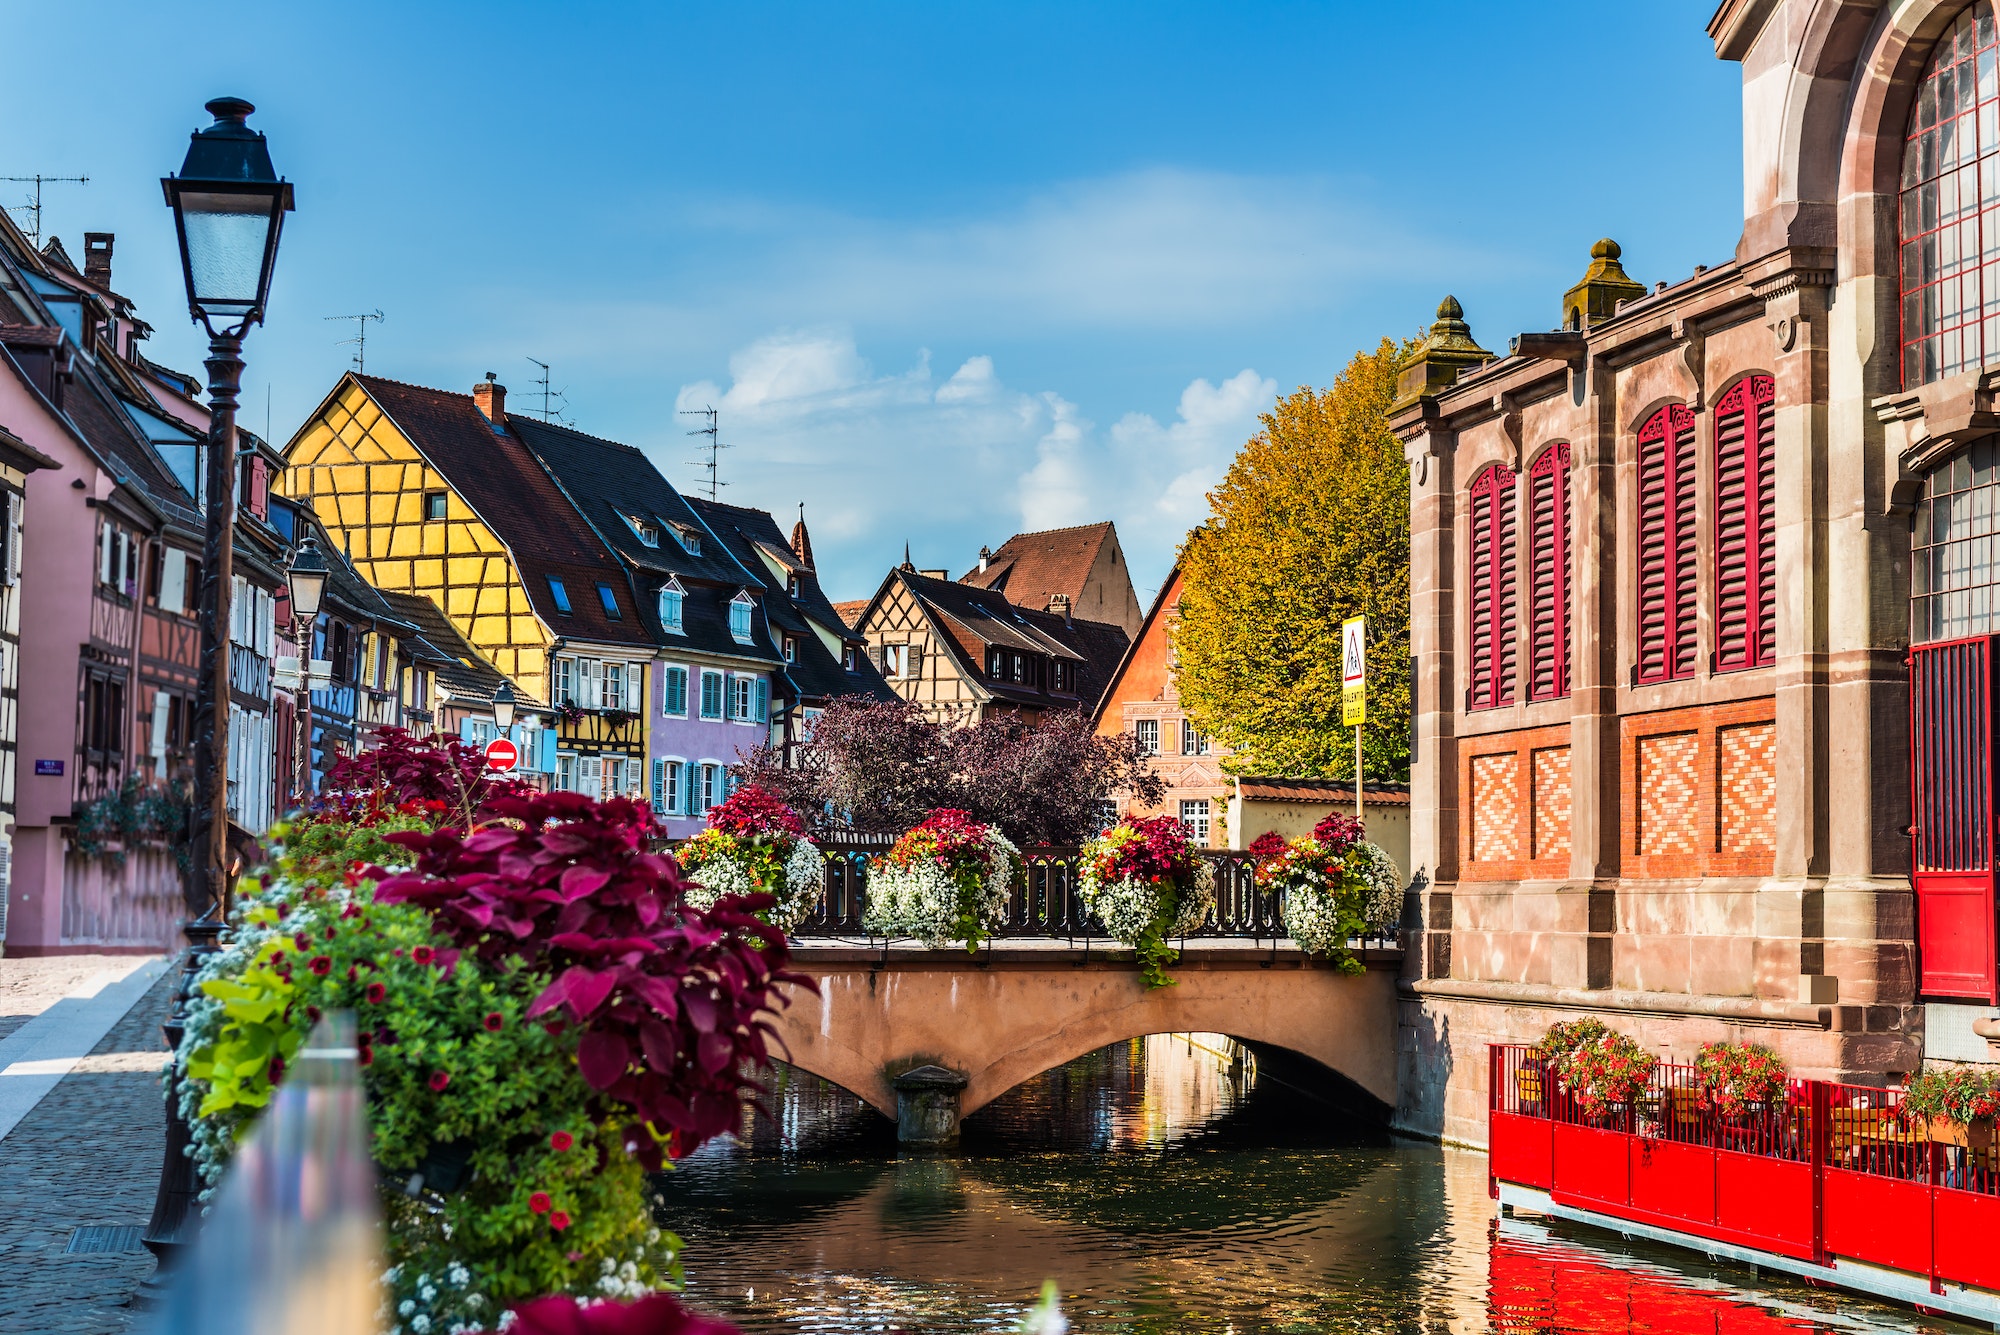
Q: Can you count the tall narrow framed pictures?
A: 0